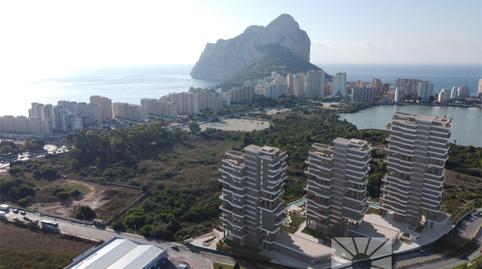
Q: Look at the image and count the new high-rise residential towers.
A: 3